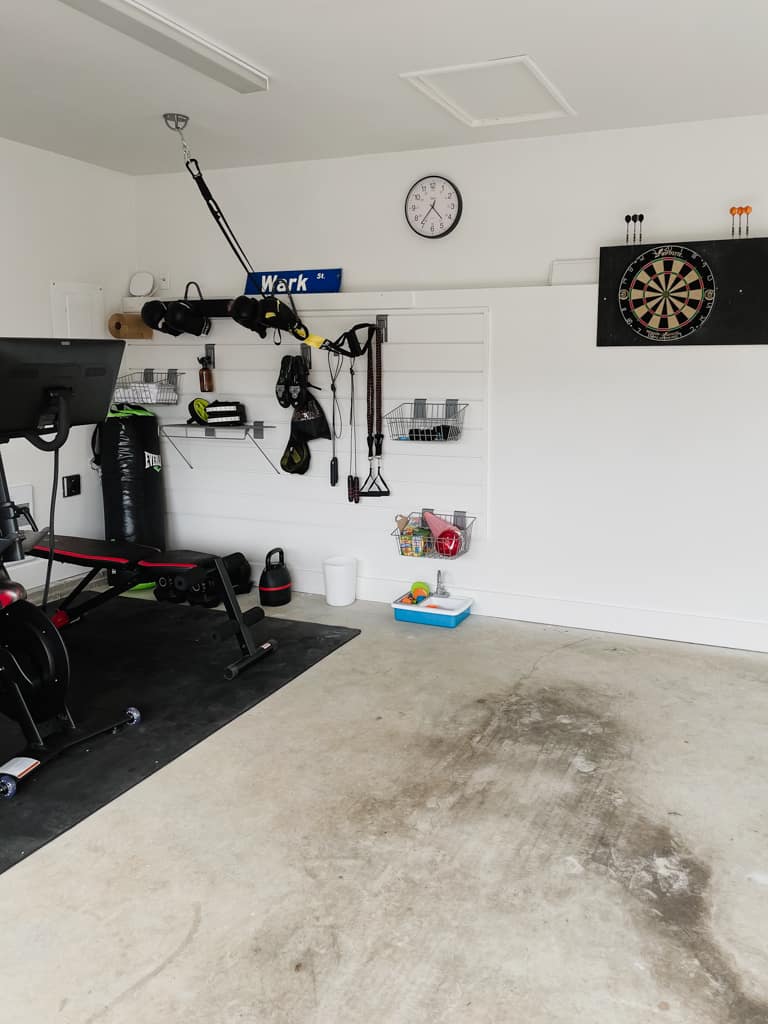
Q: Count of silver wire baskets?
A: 3